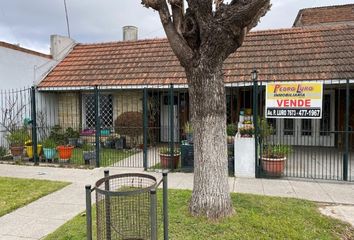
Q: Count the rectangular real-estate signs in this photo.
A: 1